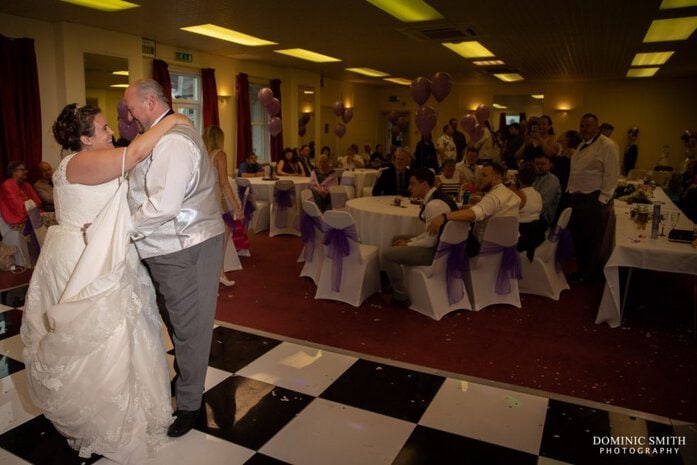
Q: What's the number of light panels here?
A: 13